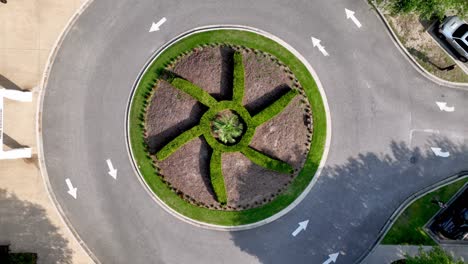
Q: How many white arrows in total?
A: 9